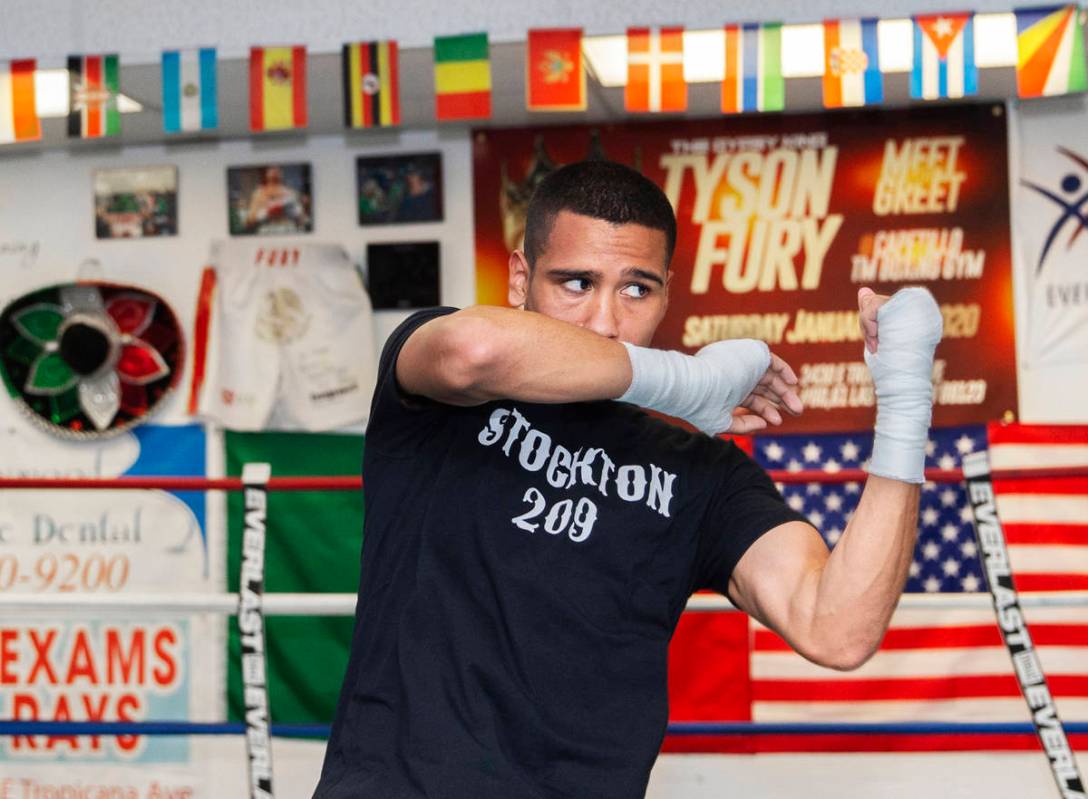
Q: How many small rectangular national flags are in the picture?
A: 12